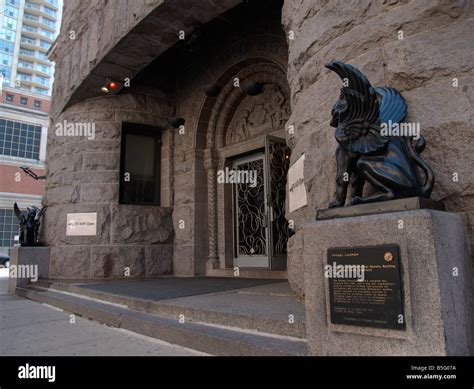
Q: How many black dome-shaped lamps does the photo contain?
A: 3